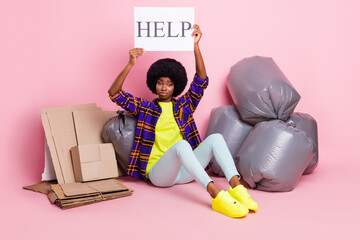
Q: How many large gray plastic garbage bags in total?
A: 5